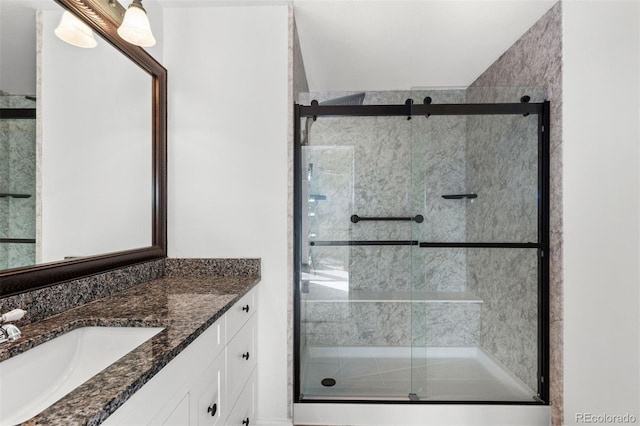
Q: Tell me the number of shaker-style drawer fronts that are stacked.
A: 3